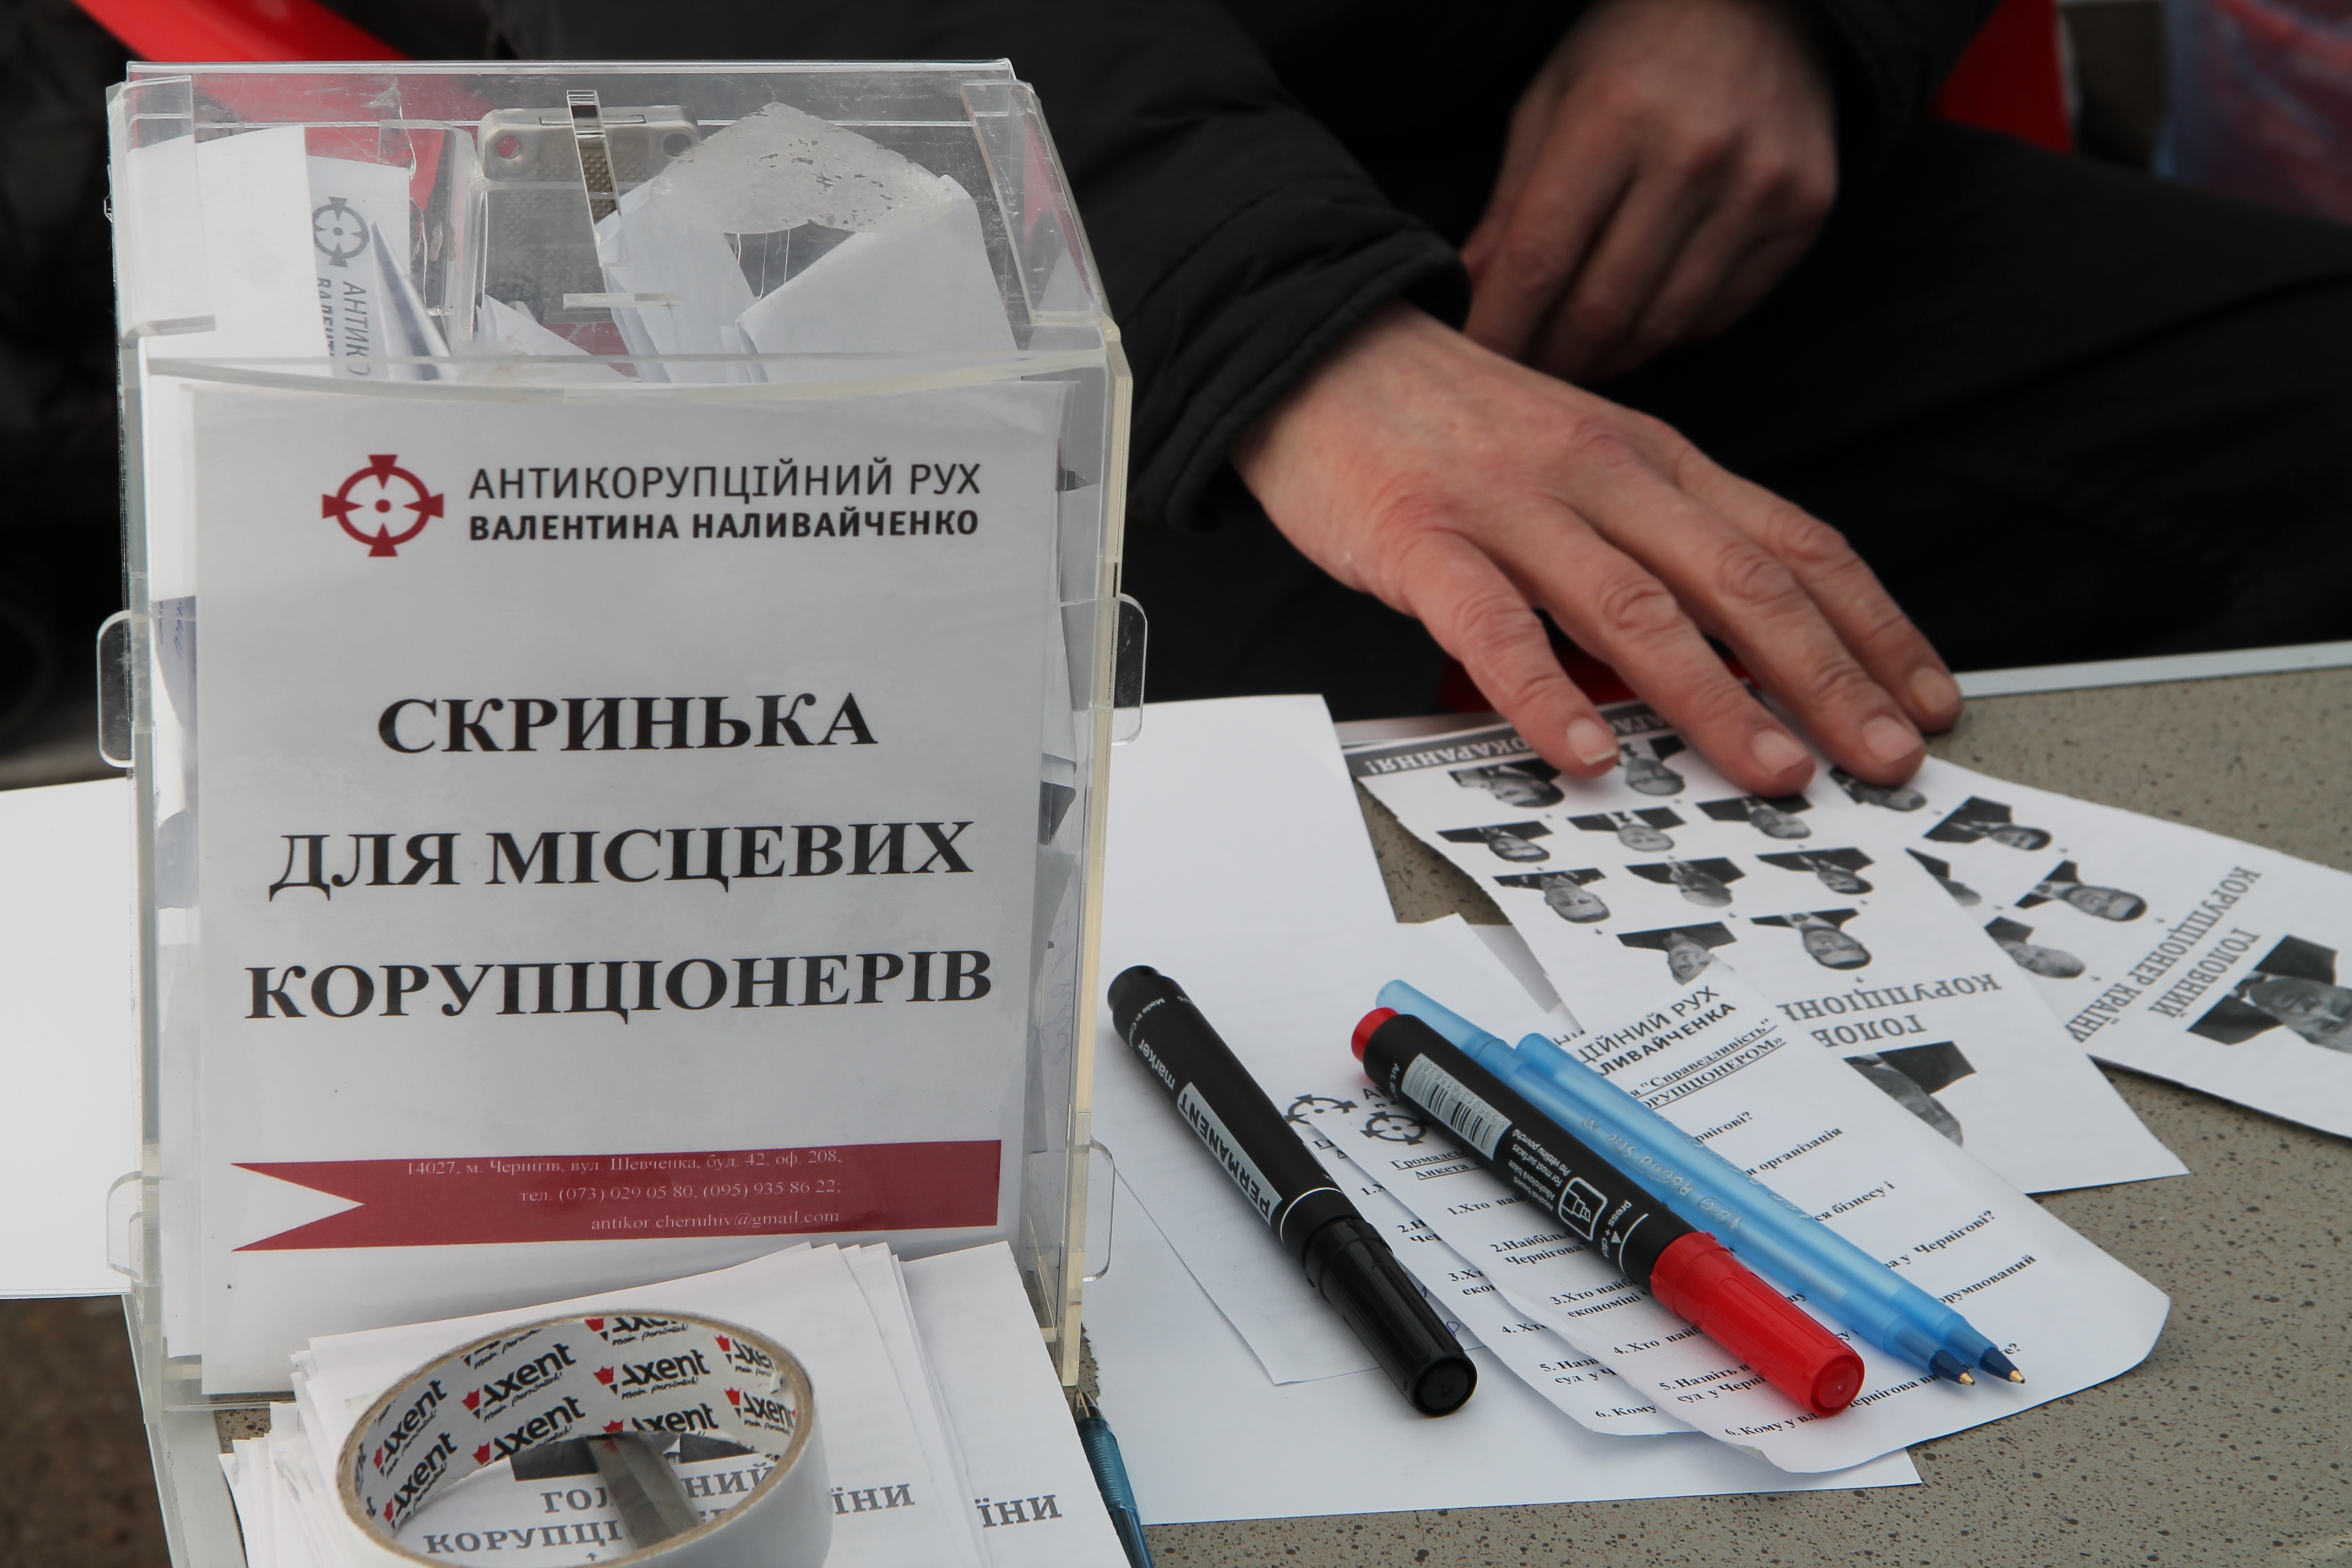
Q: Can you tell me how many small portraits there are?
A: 15